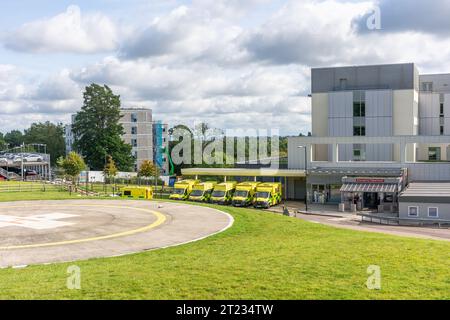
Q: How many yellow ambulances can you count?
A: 5